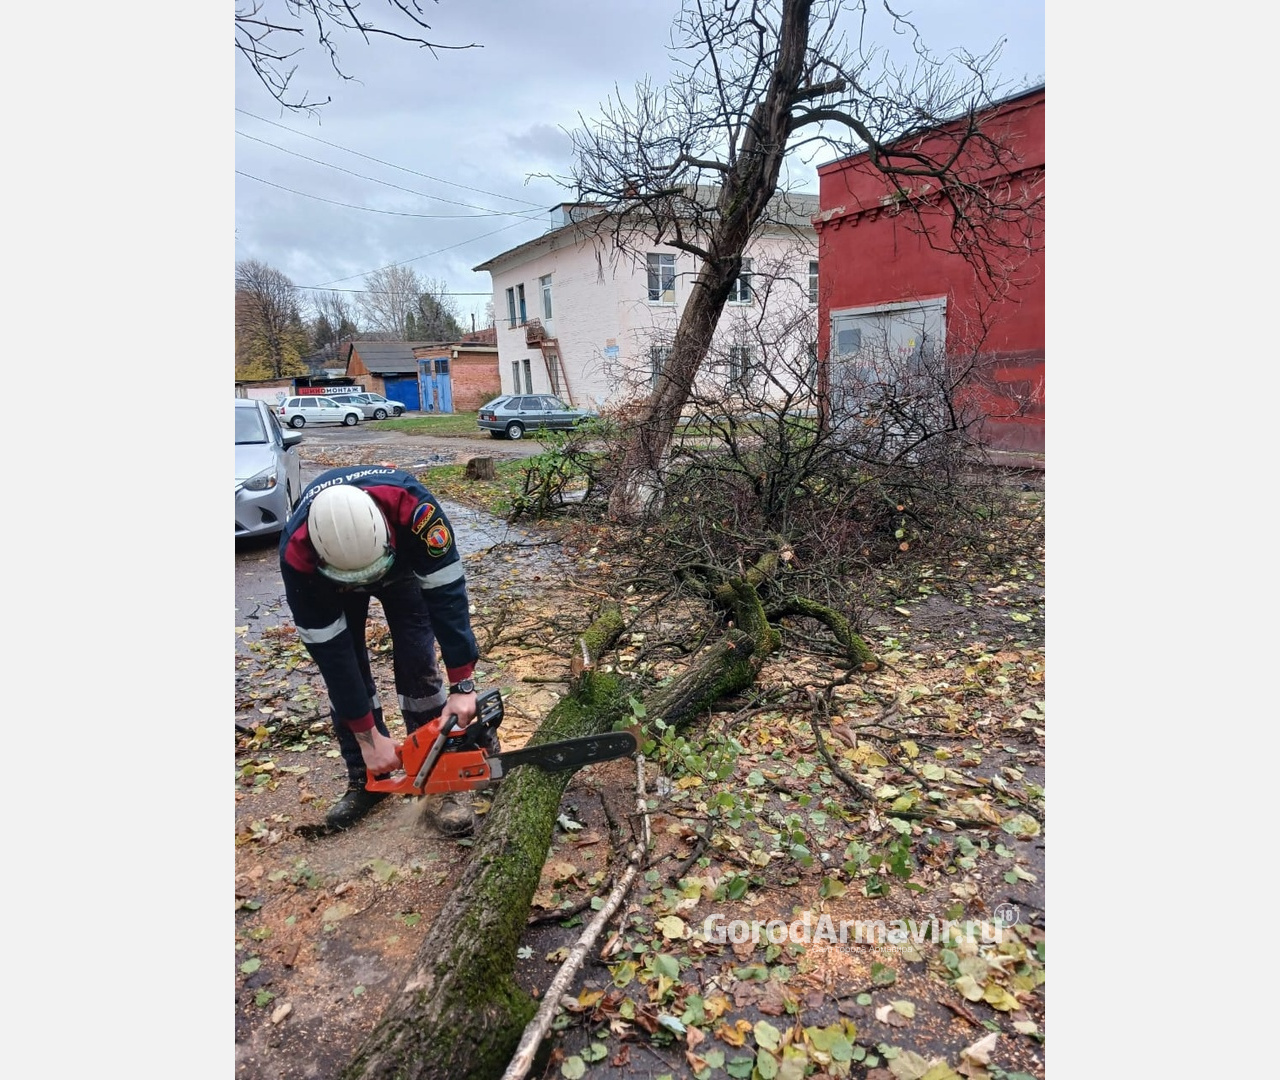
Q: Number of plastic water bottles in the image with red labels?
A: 0